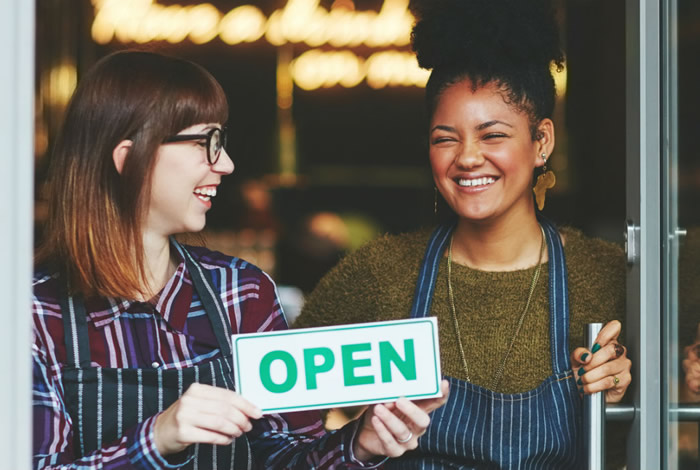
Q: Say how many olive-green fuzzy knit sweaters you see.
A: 1